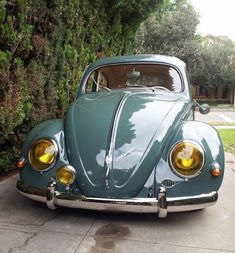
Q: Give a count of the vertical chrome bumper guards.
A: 2